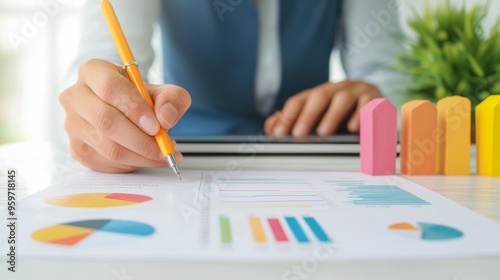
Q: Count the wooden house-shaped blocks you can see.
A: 4